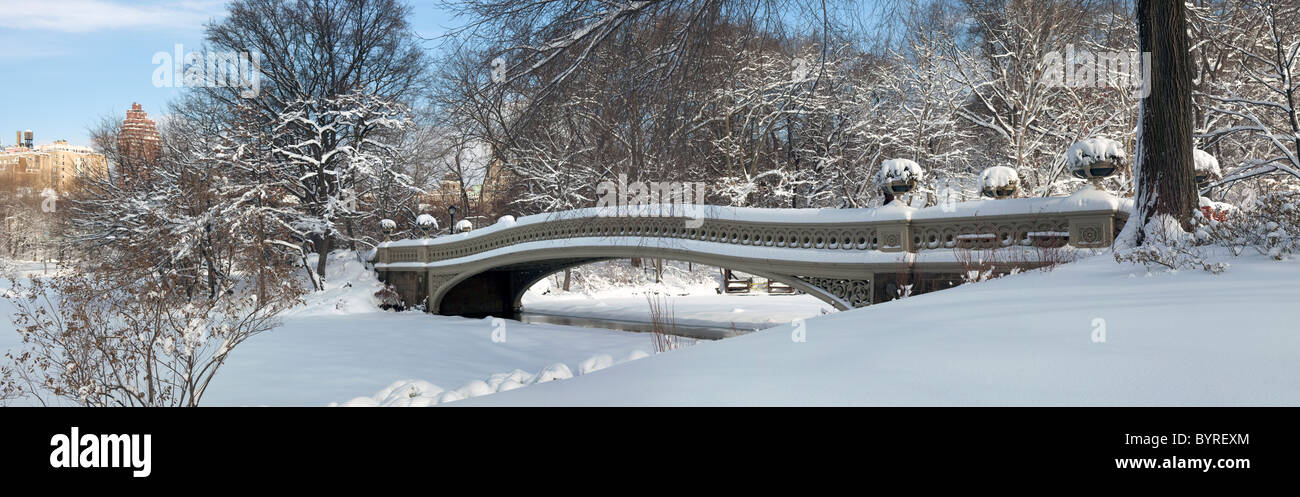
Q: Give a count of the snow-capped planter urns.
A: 8